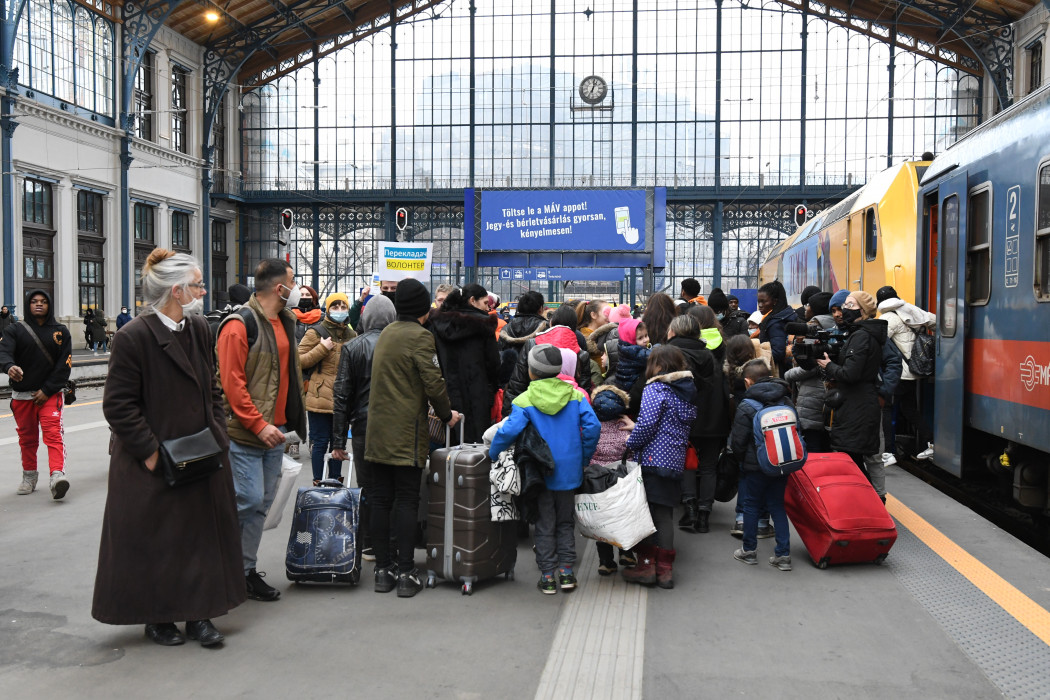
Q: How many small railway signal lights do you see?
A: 3